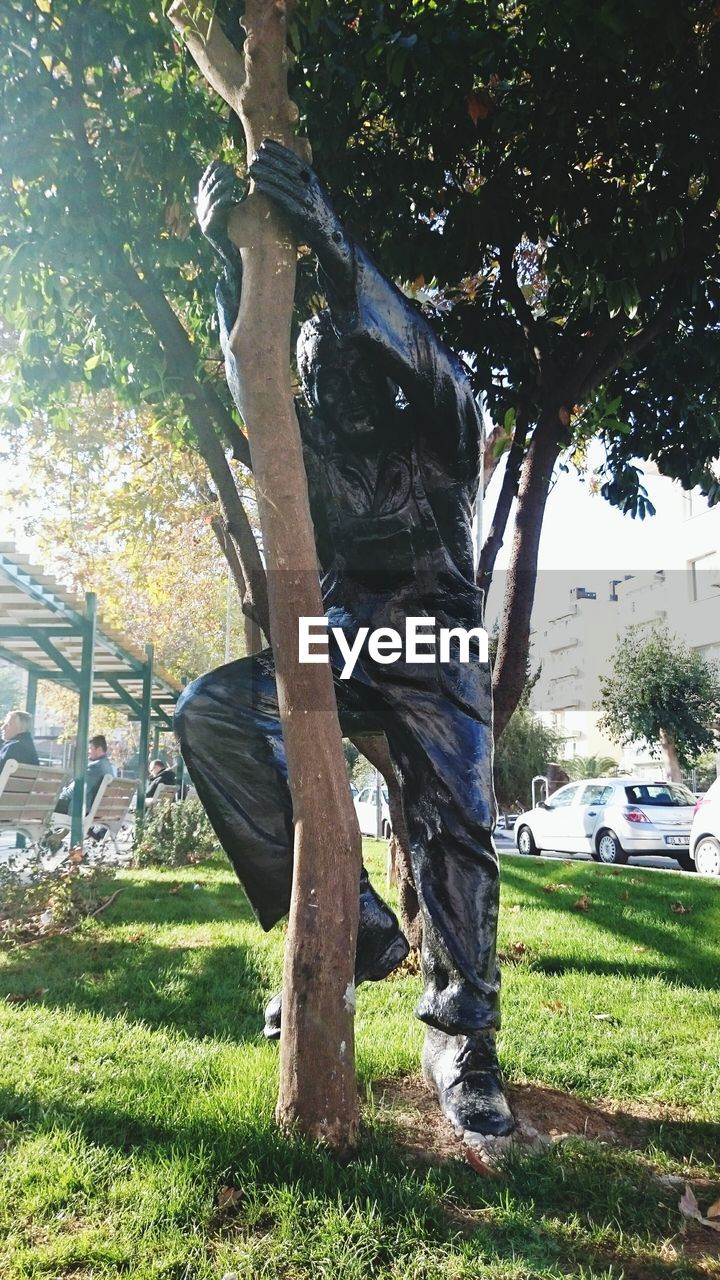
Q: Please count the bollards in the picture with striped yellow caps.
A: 0